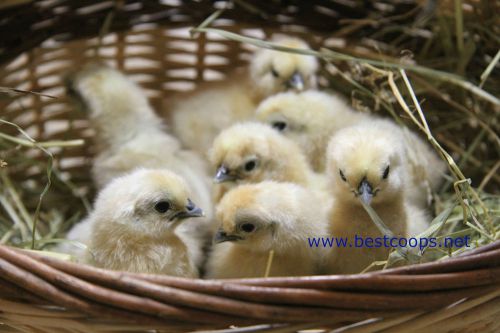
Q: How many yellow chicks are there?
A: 7